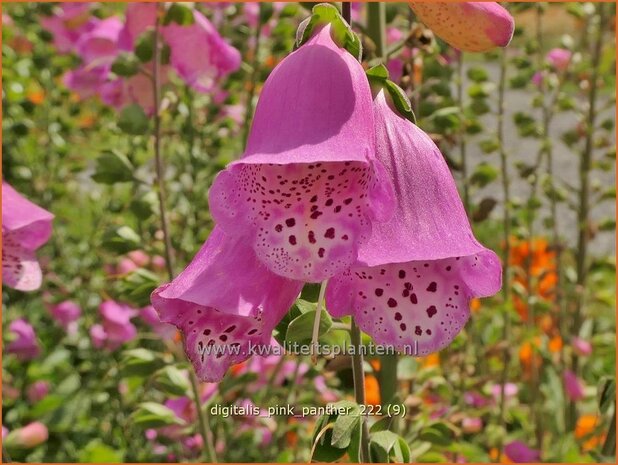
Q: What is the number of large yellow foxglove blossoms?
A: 0